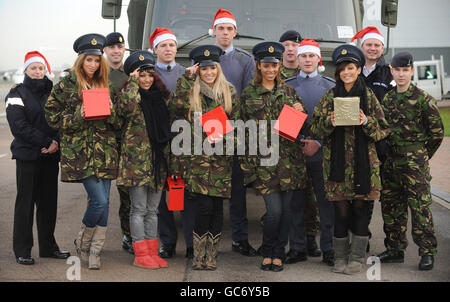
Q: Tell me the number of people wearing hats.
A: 13